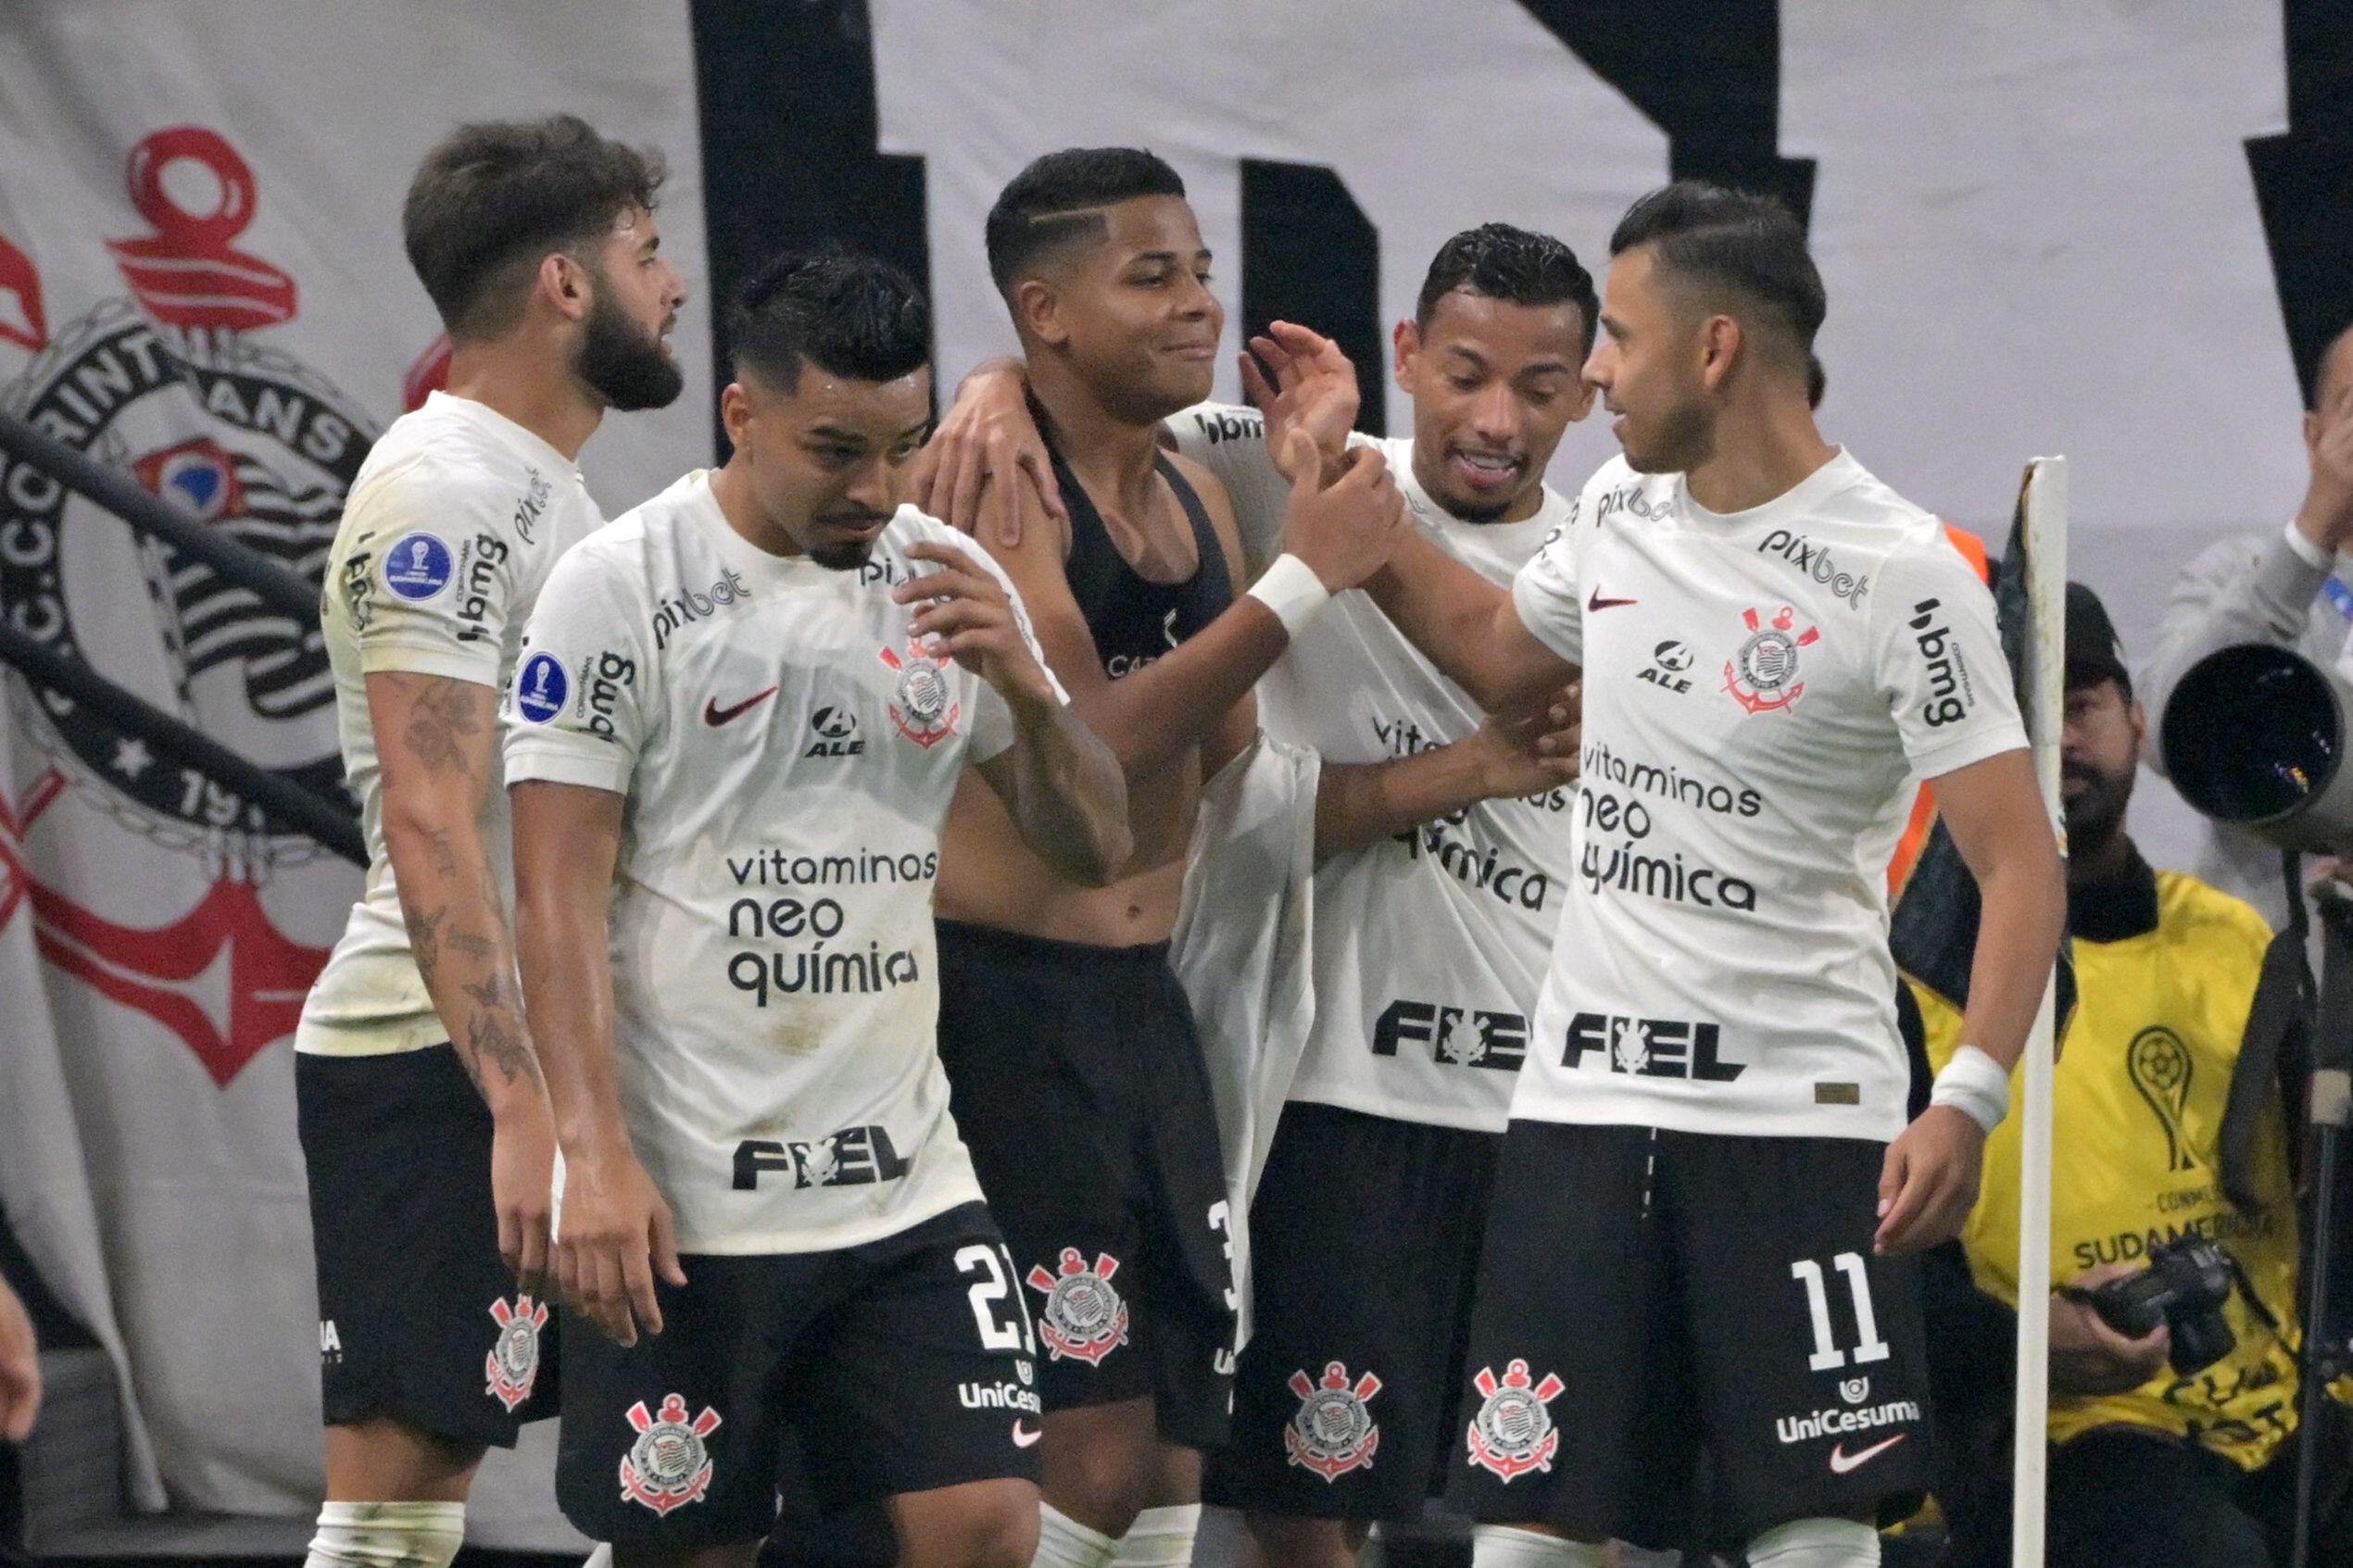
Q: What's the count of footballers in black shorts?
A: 5